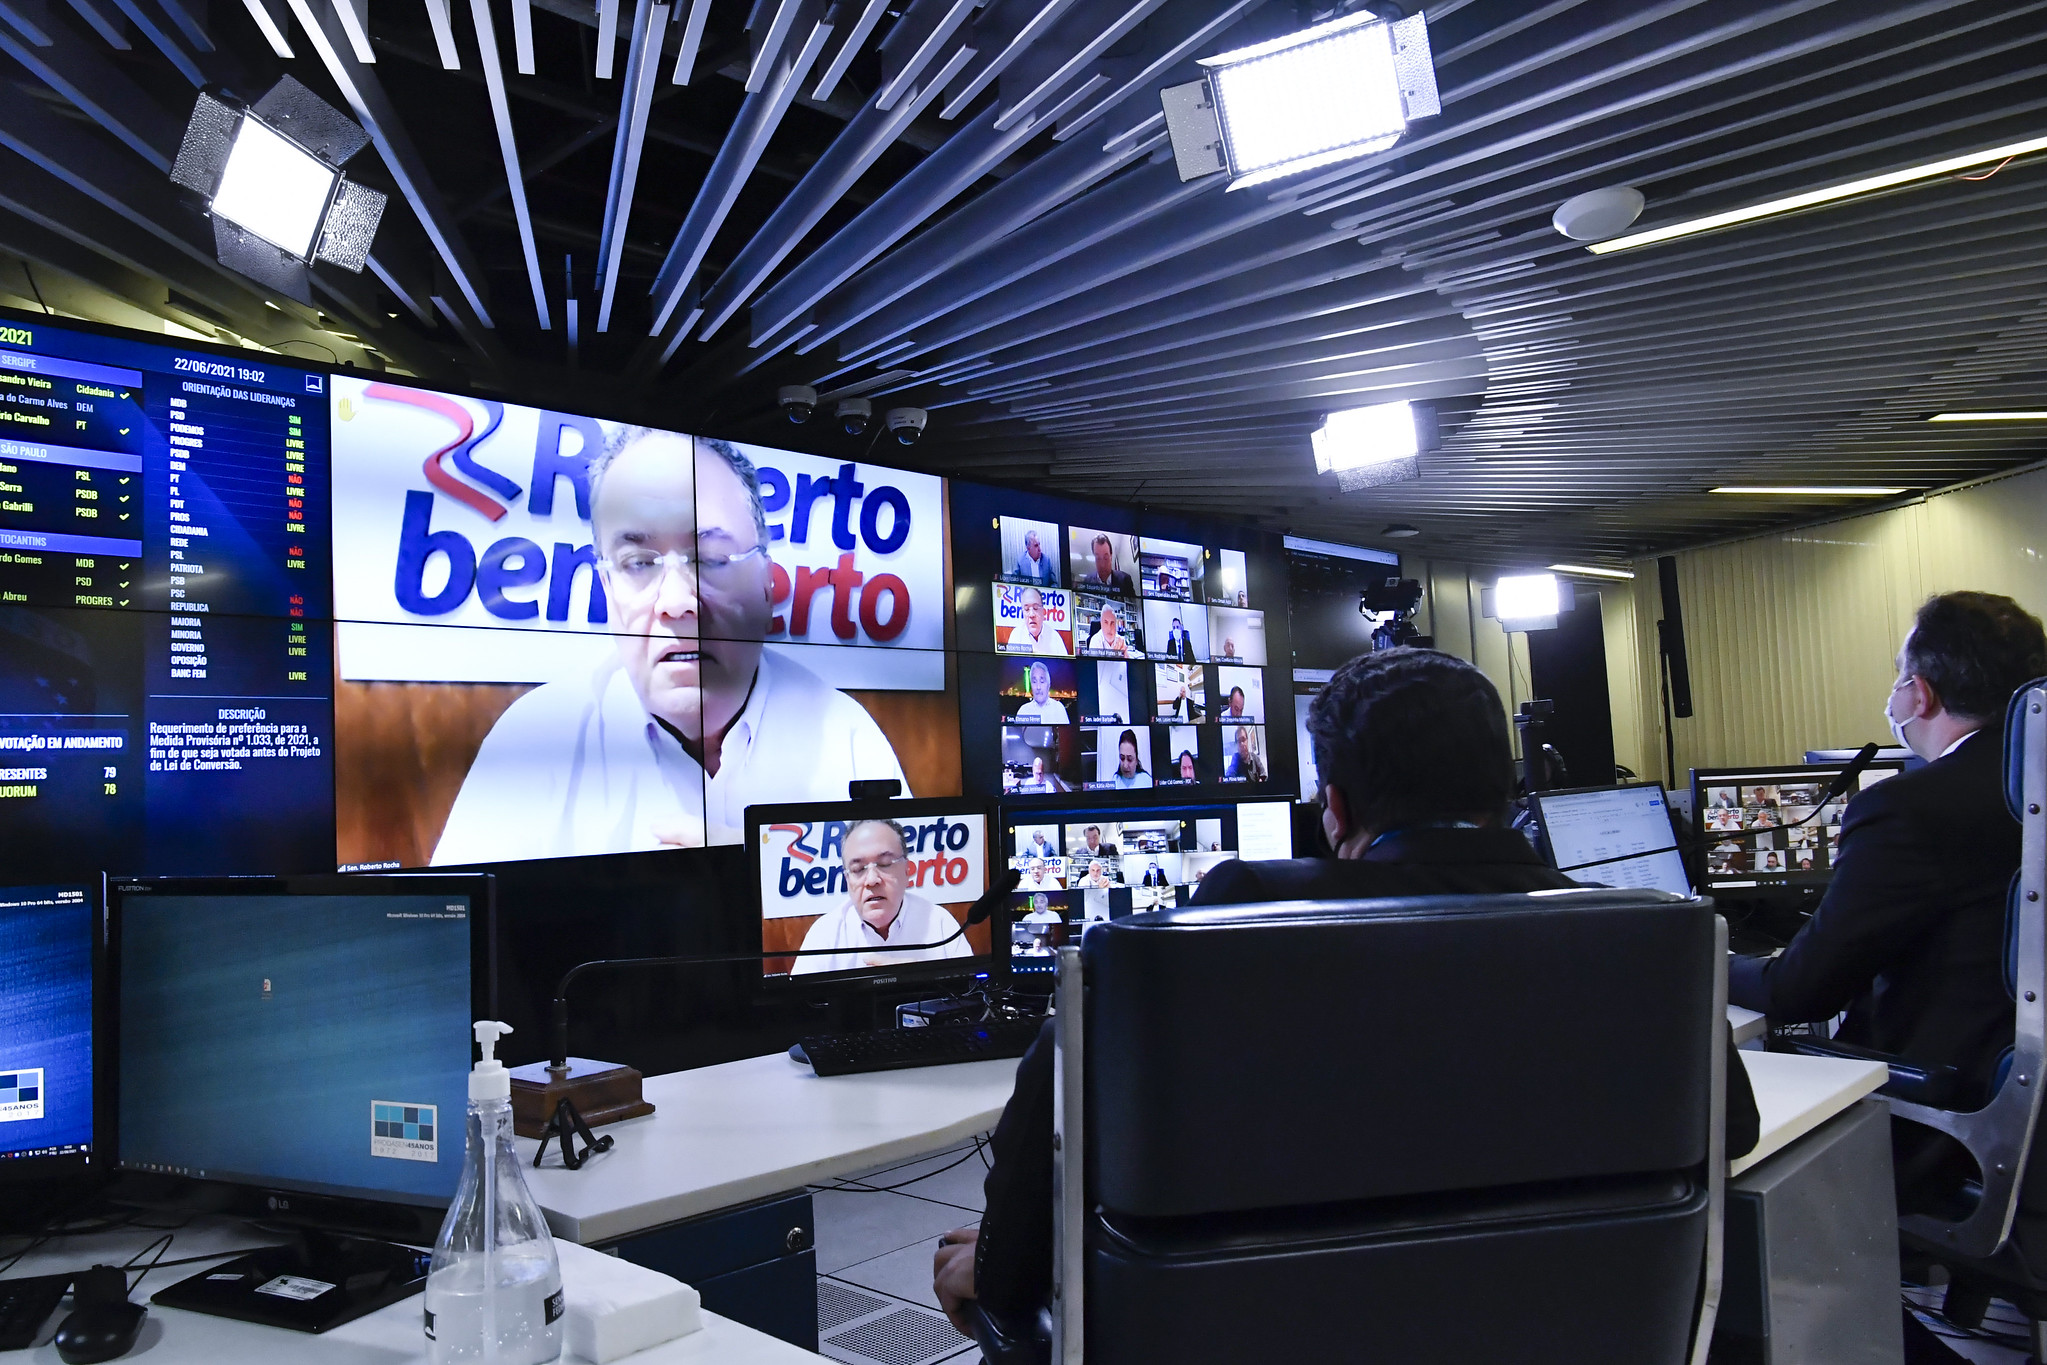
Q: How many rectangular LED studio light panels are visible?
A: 4